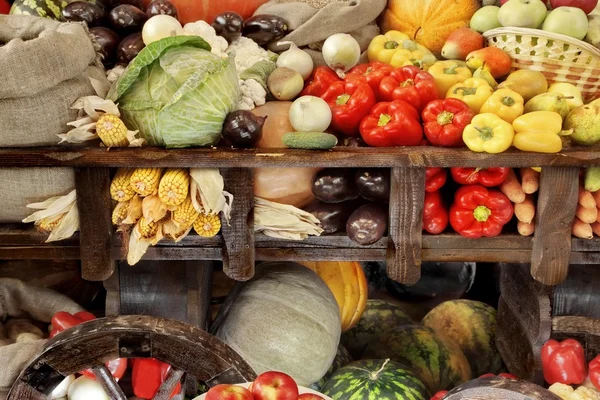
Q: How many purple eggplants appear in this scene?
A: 11